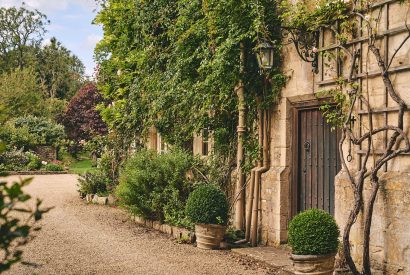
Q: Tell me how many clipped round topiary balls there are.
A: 2